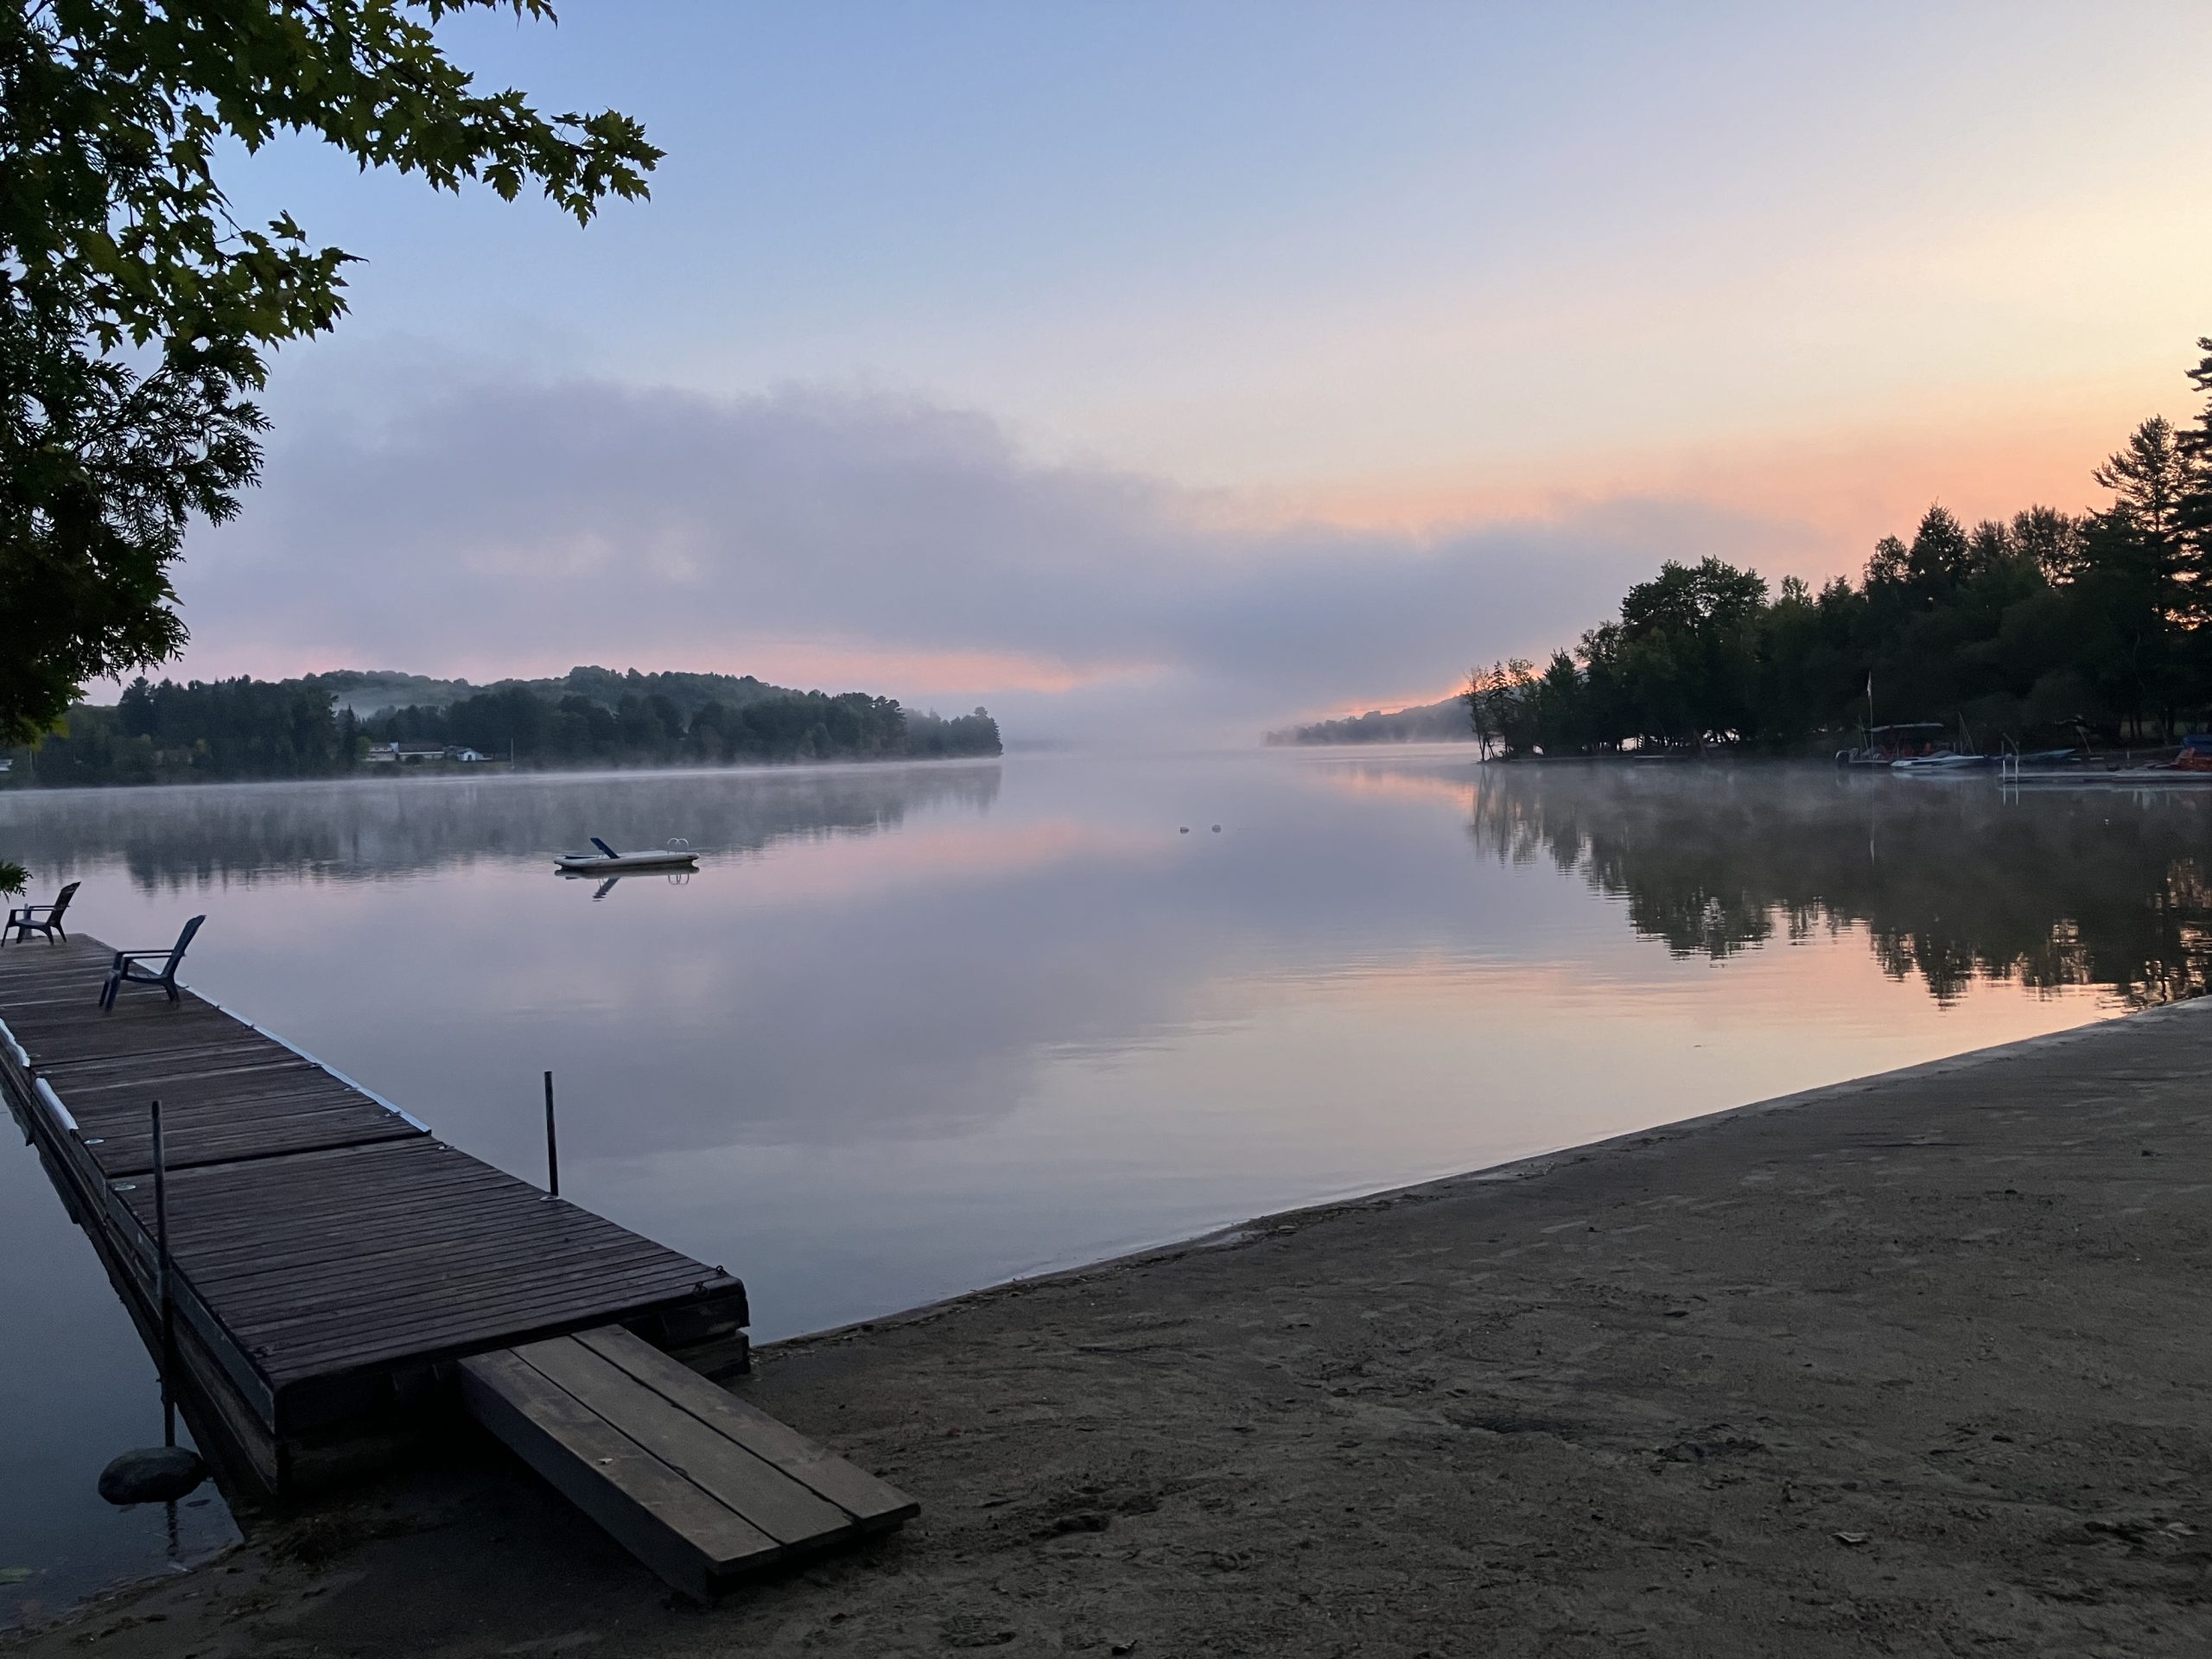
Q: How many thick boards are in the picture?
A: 3